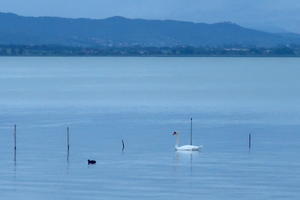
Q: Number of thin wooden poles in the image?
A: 5